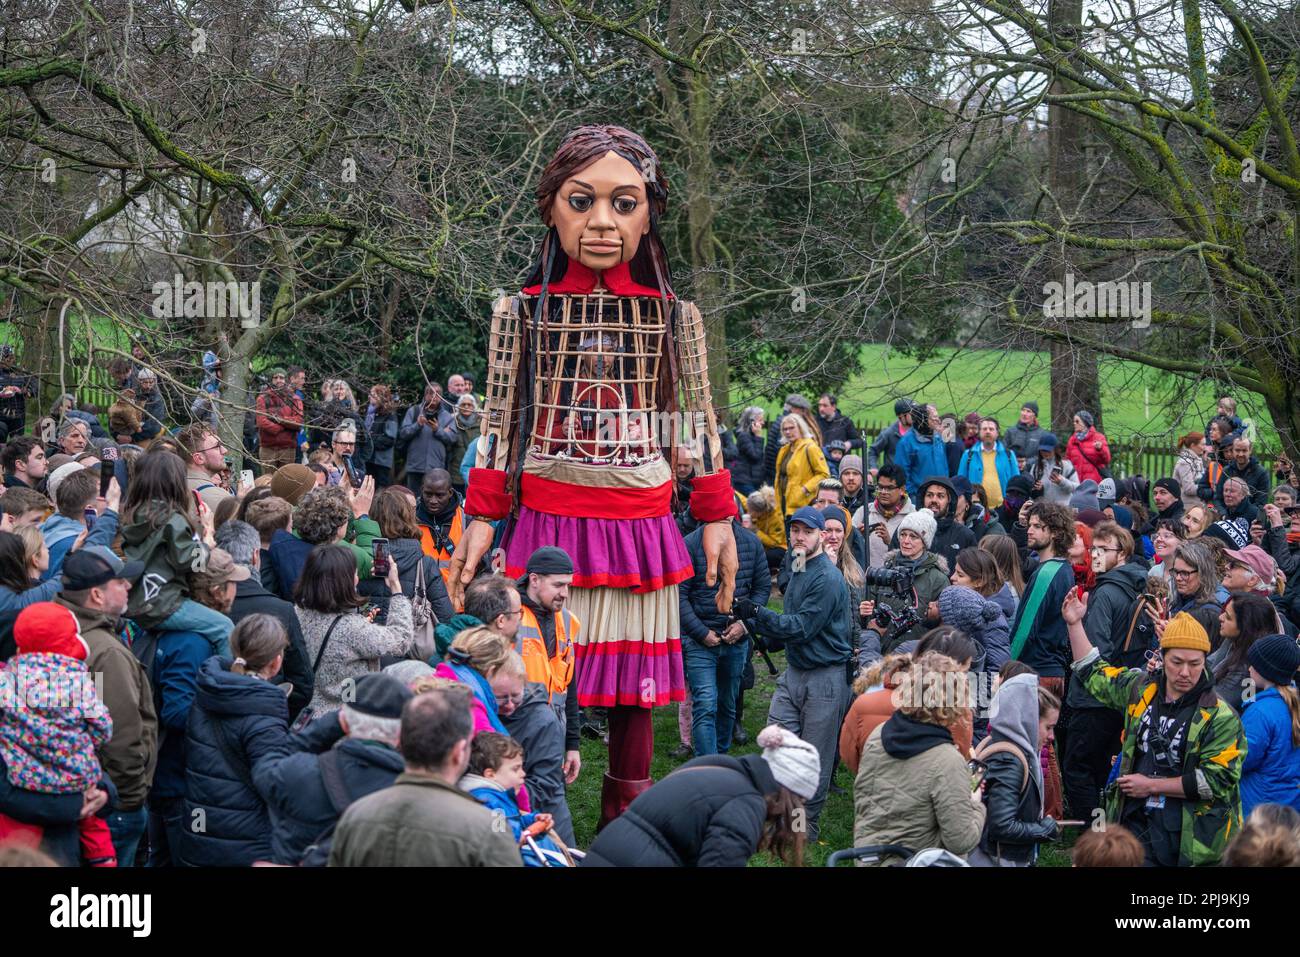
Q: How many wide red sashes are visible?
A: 1